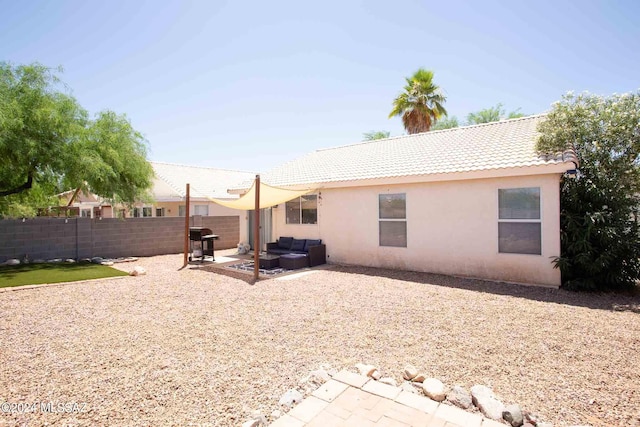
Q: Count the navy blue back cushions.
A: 3